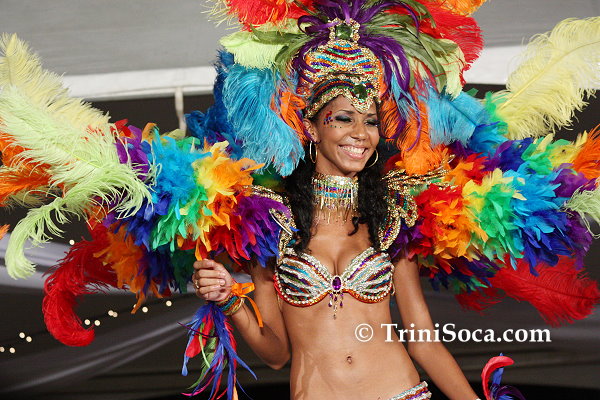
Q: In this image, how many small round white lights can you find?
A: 12